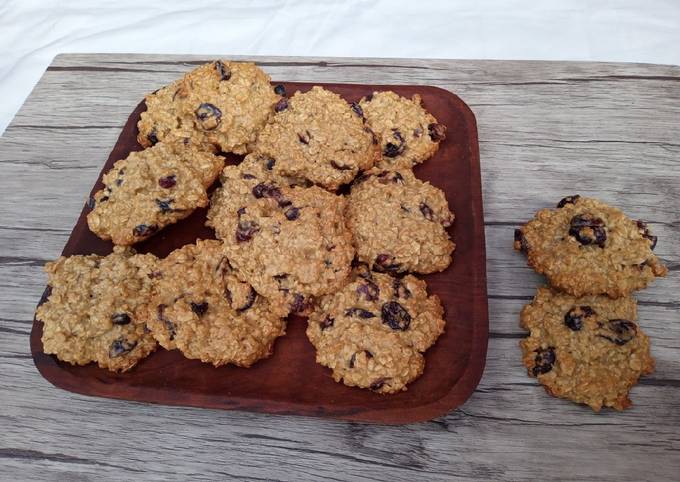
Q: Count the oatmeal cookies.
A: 12